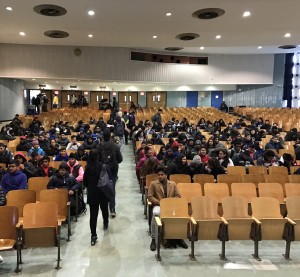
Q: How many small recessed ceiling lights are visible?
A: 11